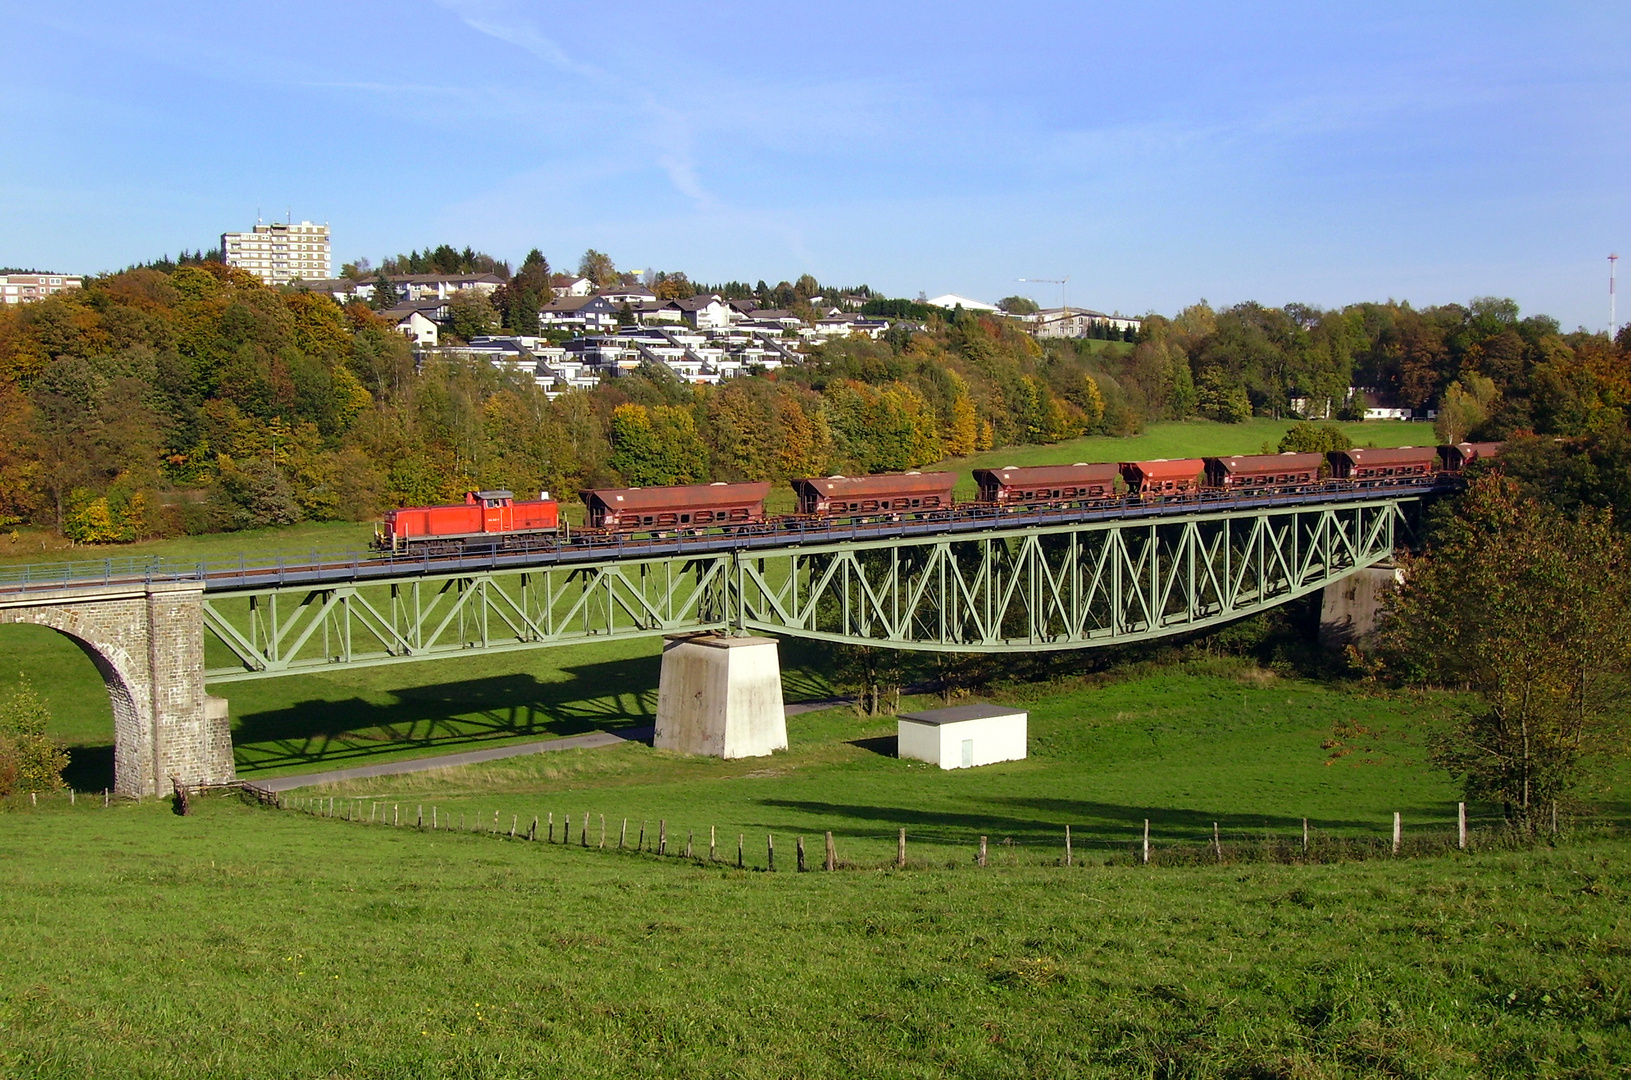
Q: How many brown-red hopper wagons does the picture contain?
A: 7